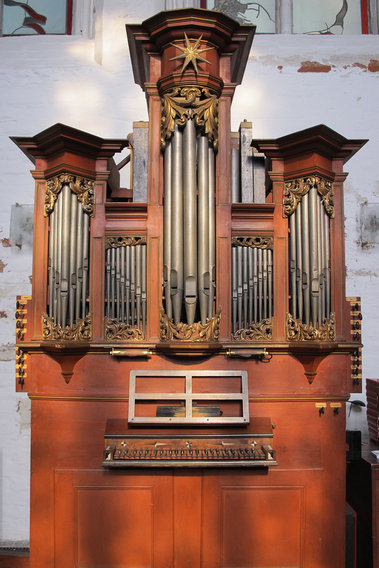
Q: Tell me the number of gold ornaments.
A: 11